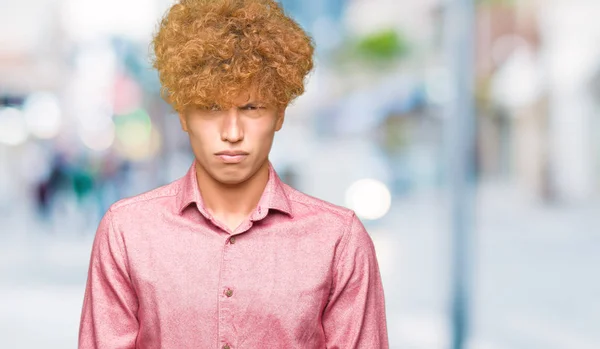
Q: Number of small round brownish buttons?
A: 3